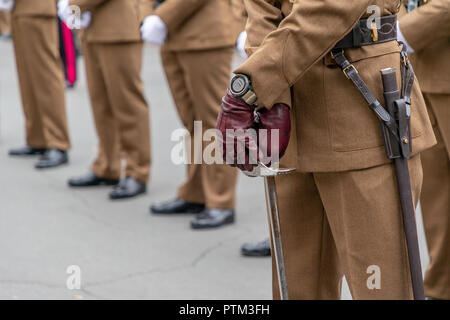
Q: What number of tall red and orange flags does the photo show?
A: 0